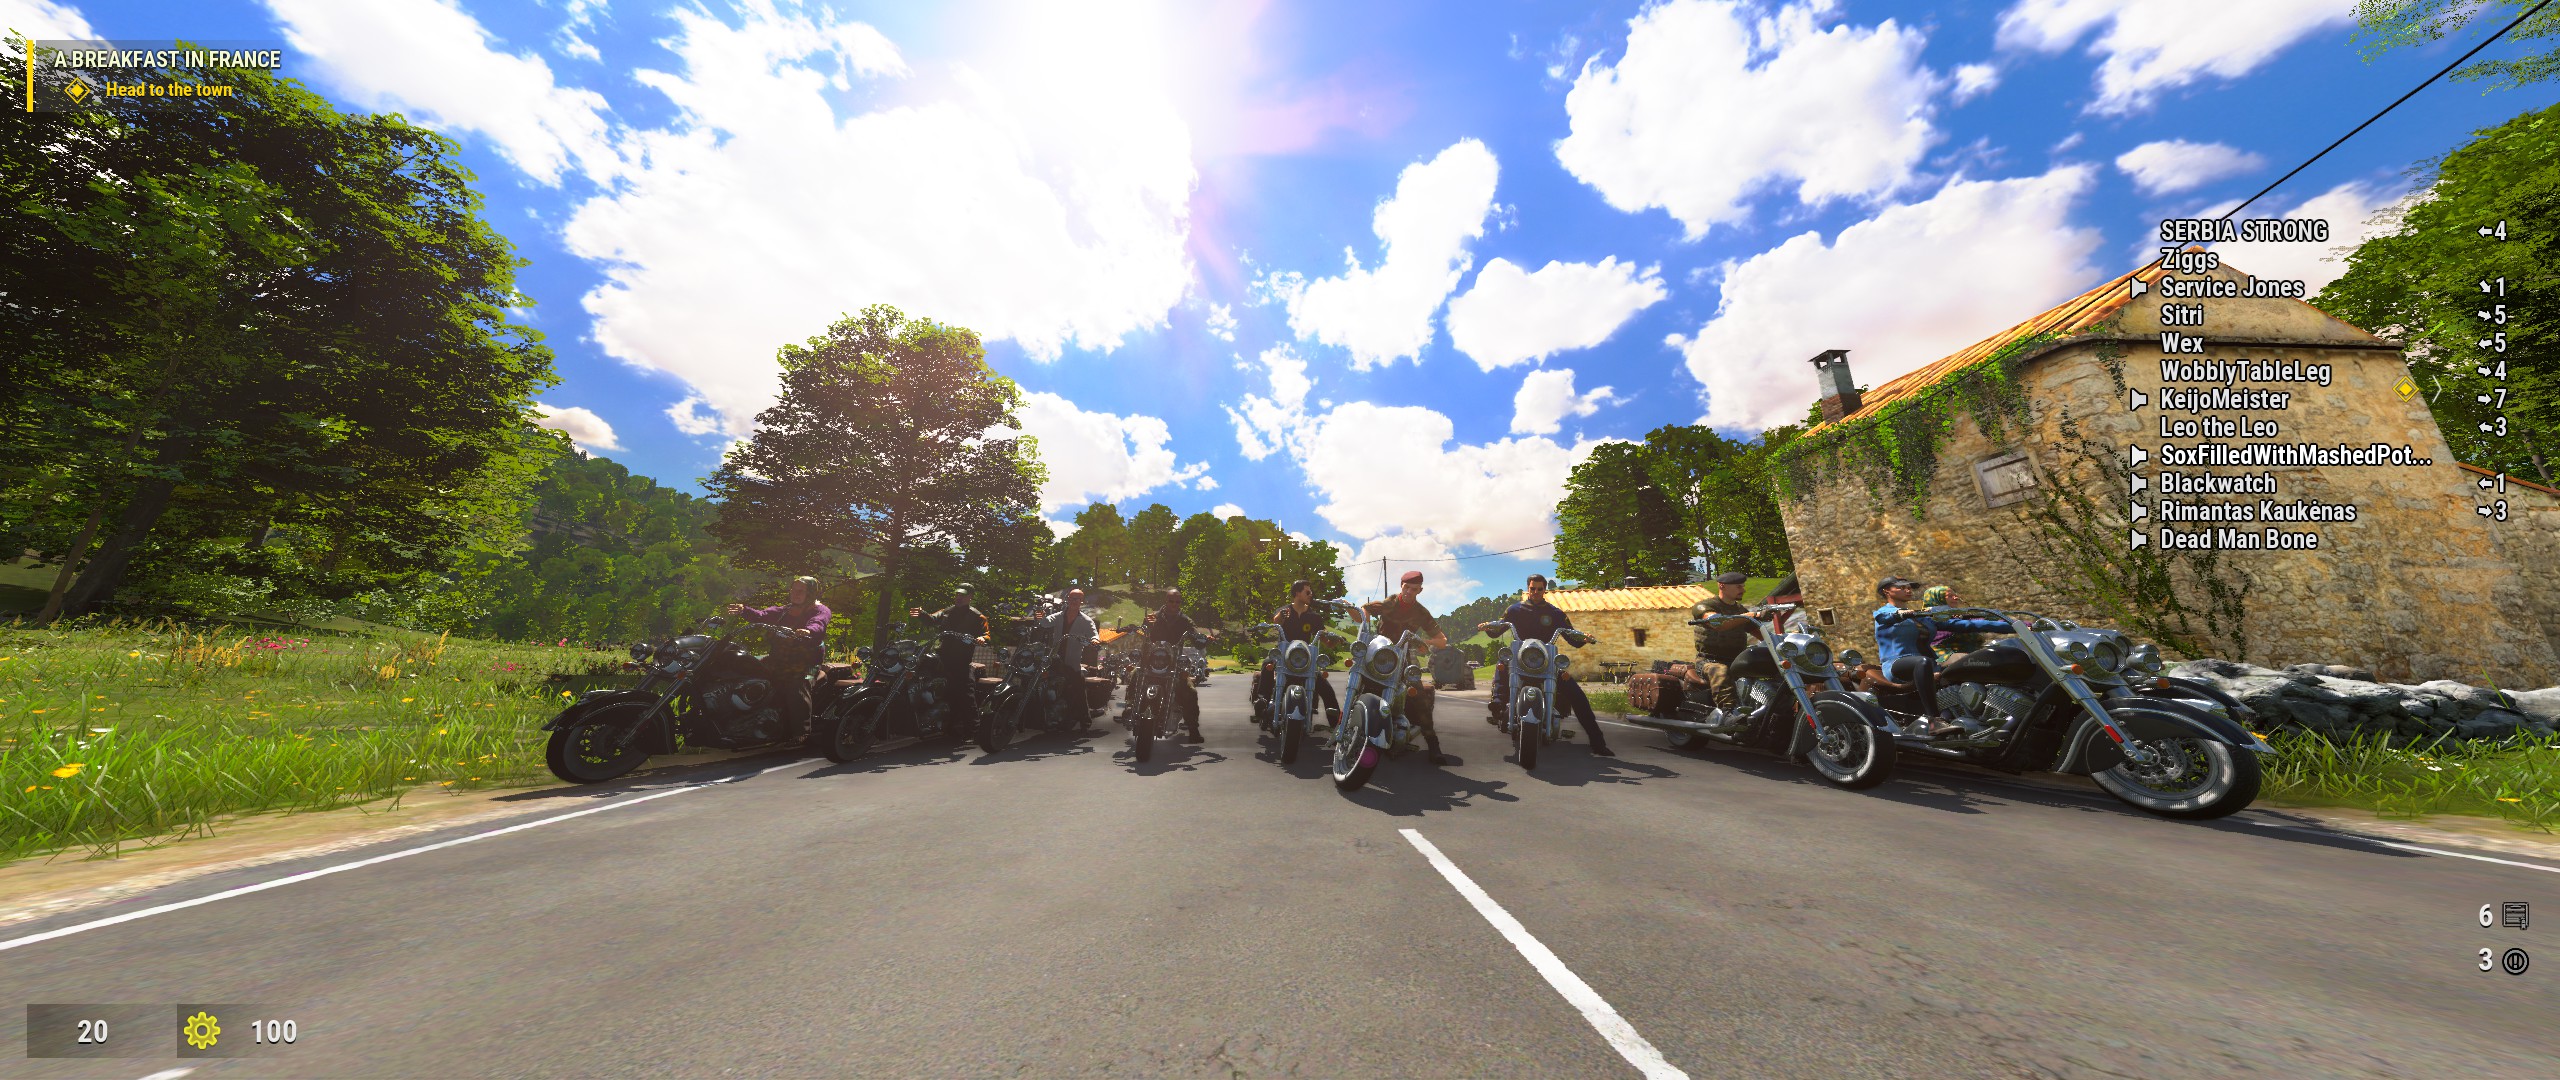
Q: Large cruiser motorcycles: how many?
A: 10